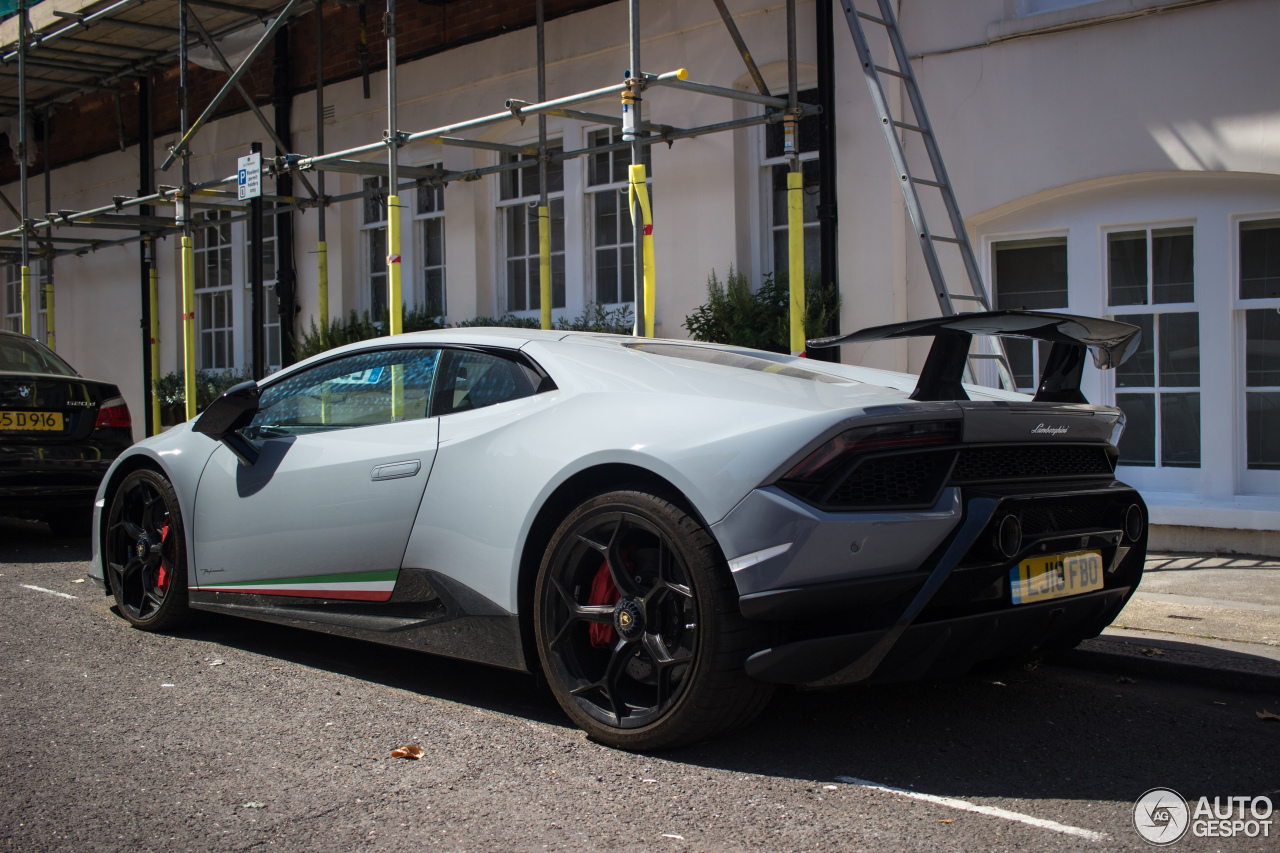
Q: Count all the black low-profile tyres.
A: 2